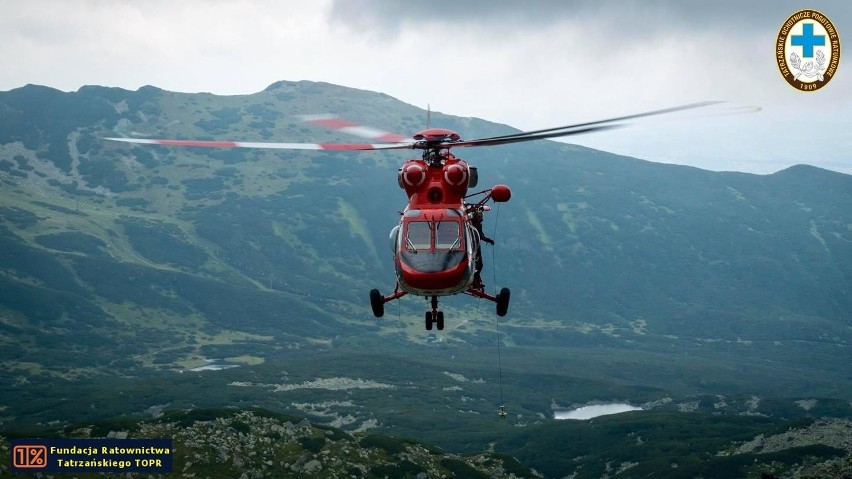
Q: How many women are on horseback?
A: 0